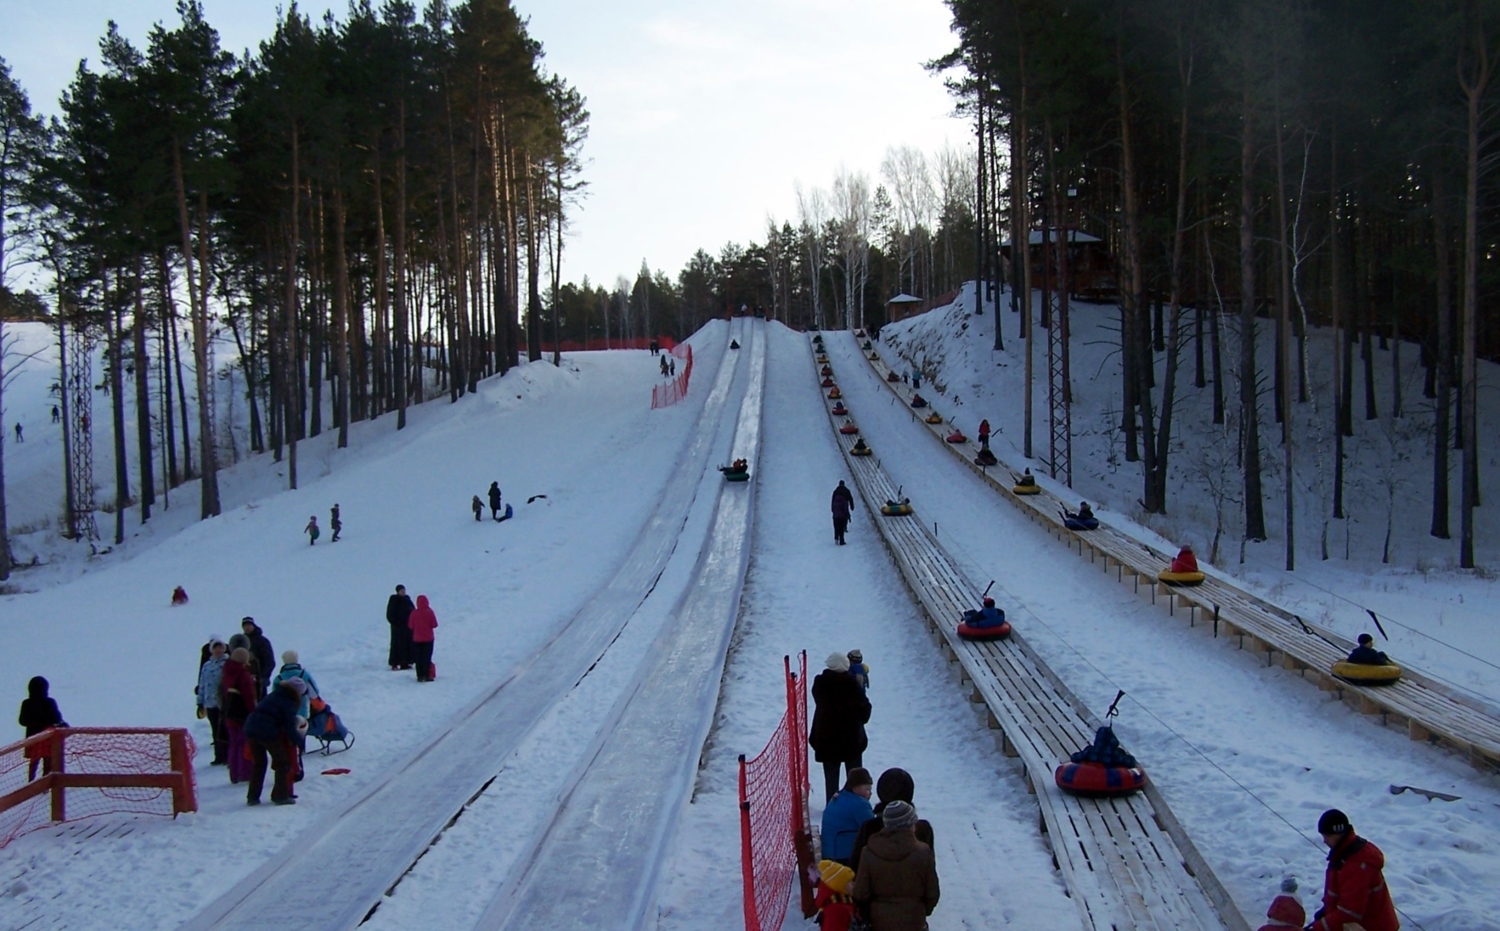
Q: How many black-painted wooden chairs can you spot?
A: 0